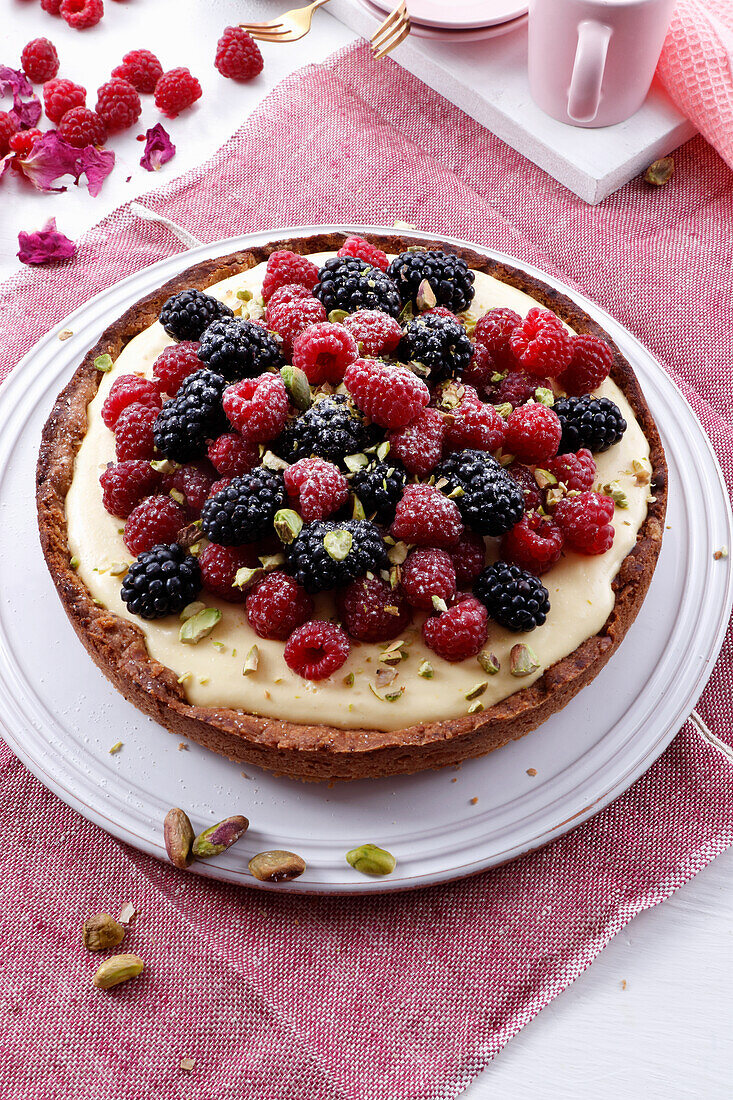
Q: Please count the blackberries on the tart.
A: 14